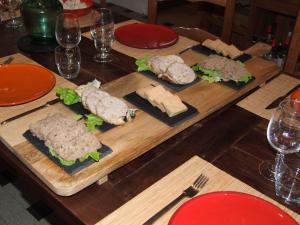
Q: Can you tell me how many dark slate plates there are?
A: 6